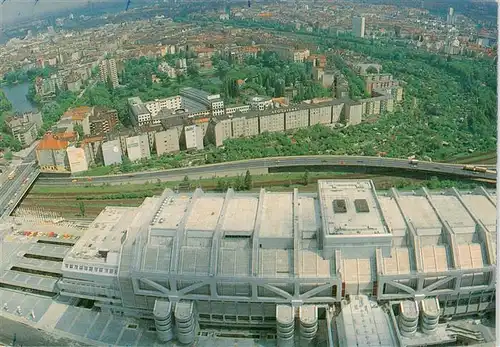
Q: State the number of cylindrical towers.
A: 6